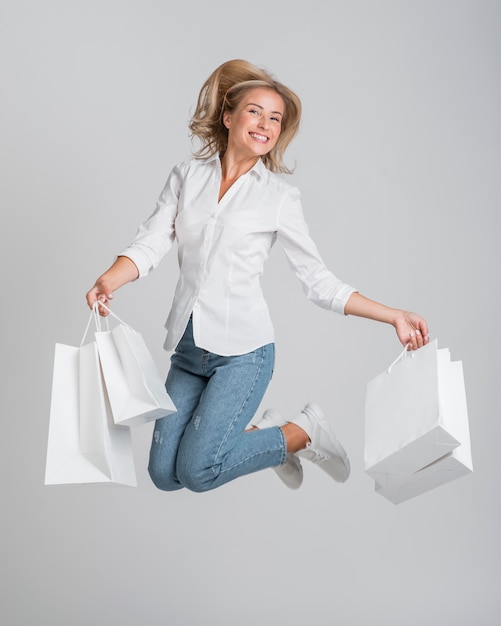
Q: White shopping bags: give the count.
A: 4